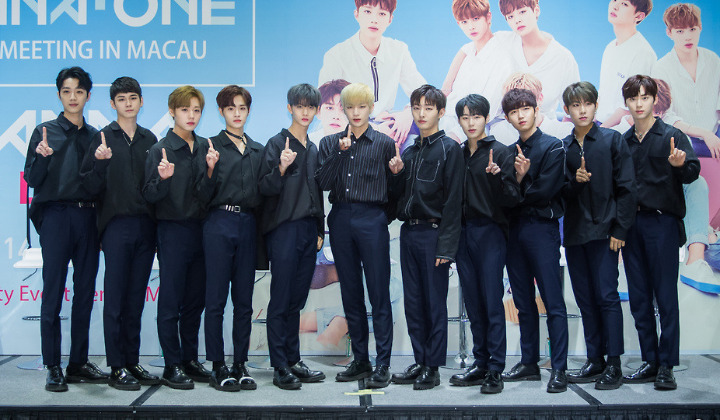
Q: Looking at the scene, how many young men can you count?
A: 11